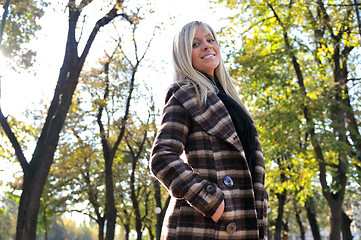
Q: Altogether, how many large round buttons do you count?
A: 3